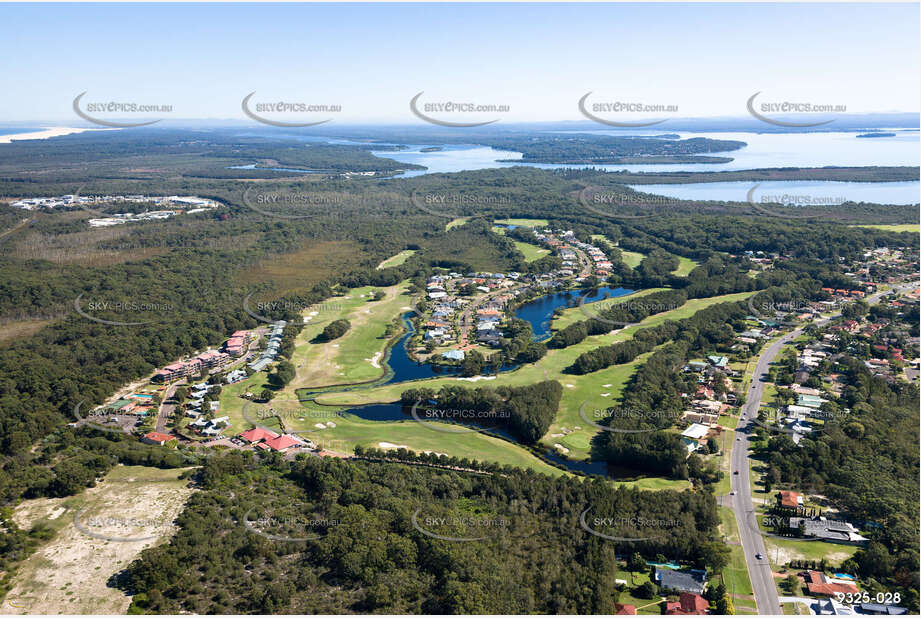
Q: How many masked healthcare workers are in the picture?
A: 0